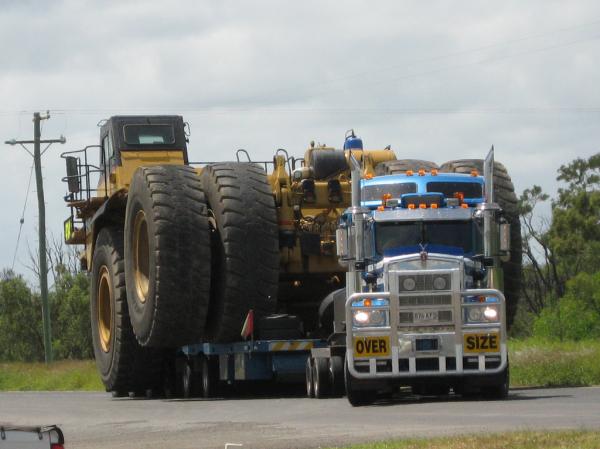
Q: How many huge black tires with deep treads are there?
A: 5